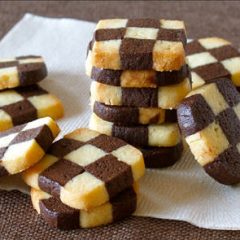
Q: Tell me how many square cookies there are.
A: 13